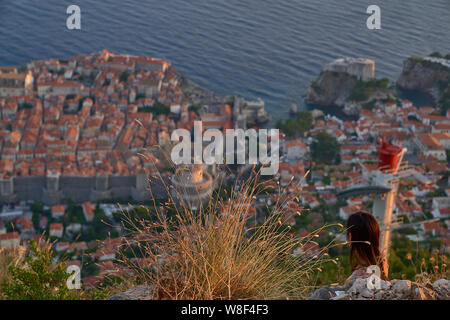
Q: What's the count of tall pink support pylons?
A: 1